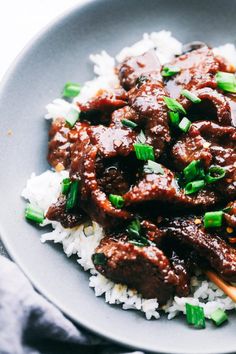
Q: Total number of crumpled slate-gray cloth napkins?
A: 1